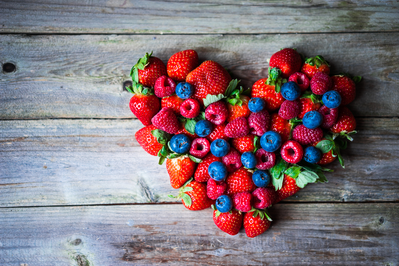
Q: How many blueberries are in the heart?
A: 14